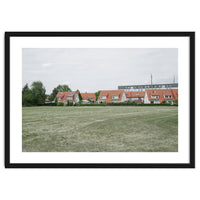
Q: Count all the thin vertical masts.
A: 2